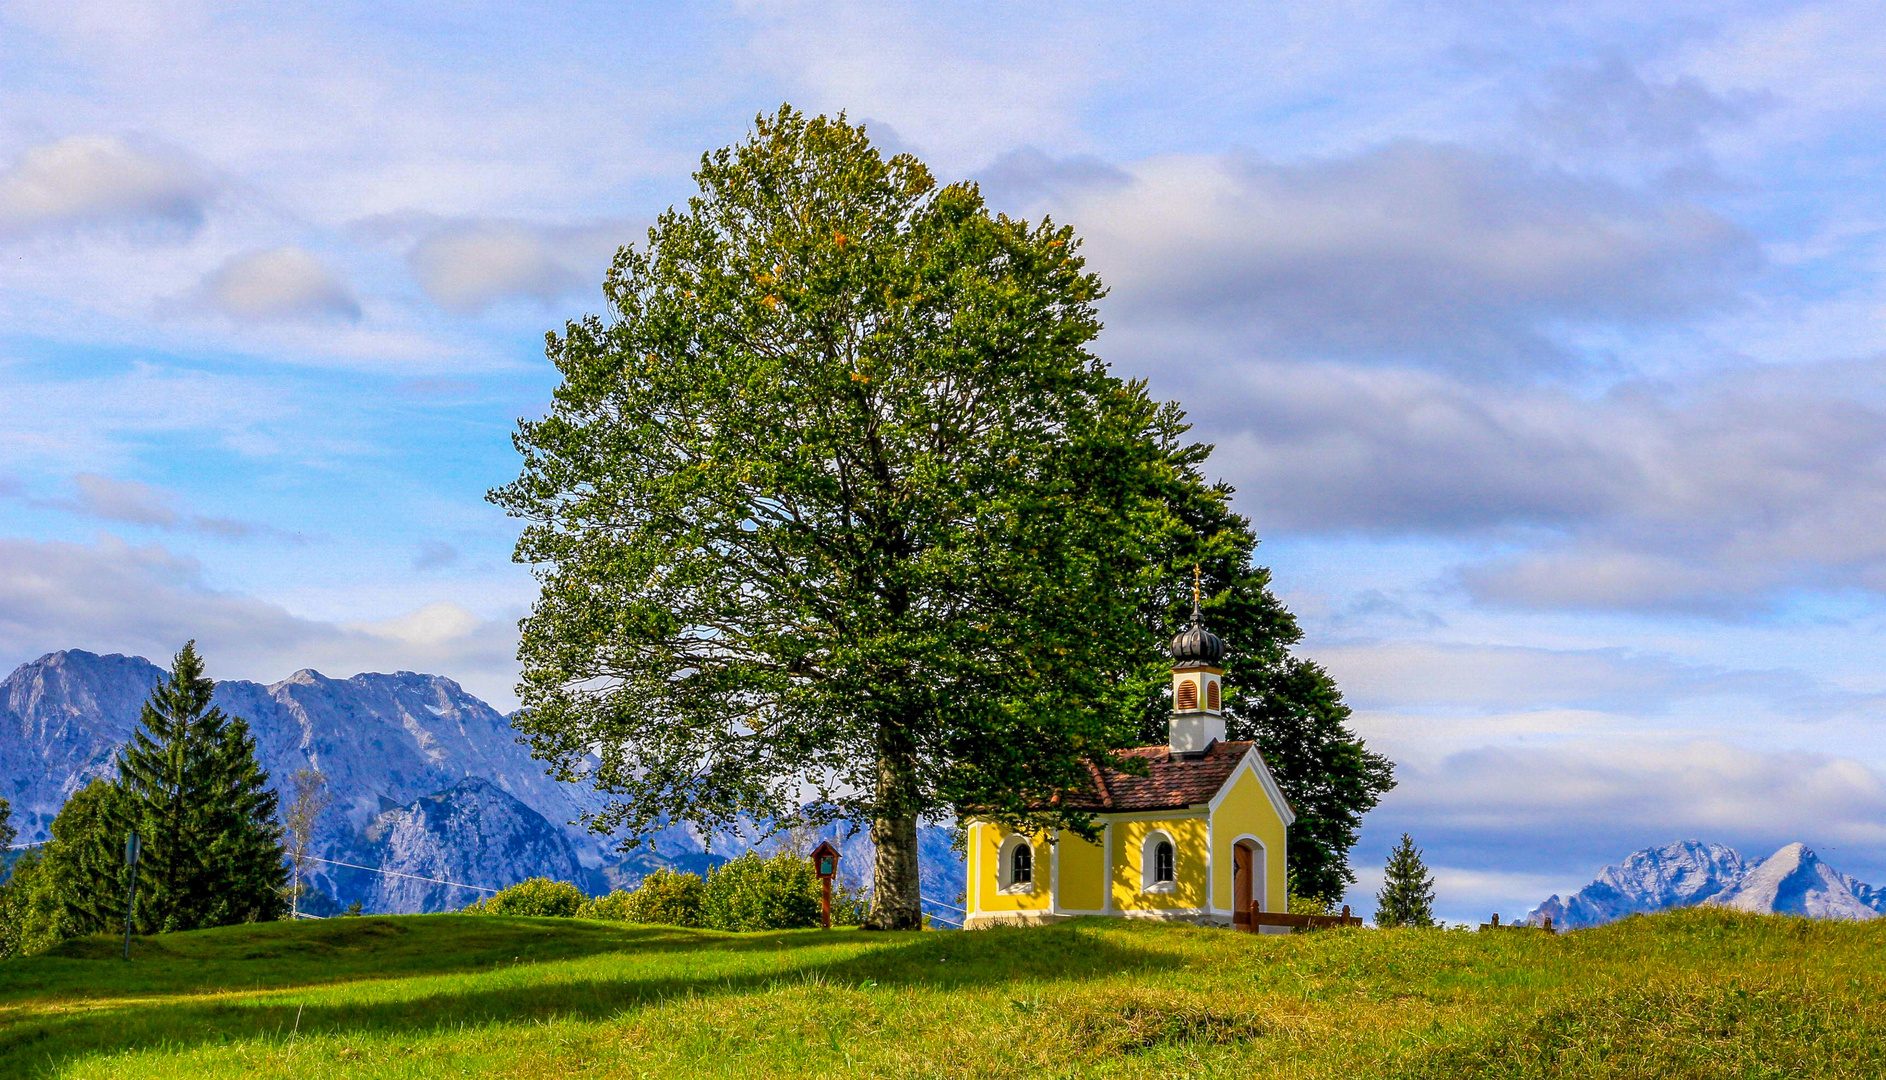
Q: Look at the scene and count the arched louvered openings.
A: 2